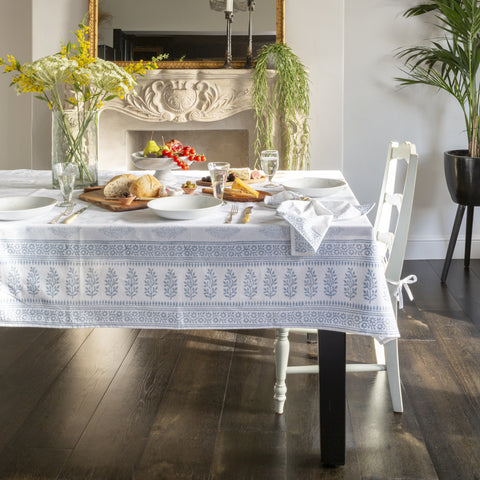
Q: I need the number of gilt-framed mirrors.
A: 1